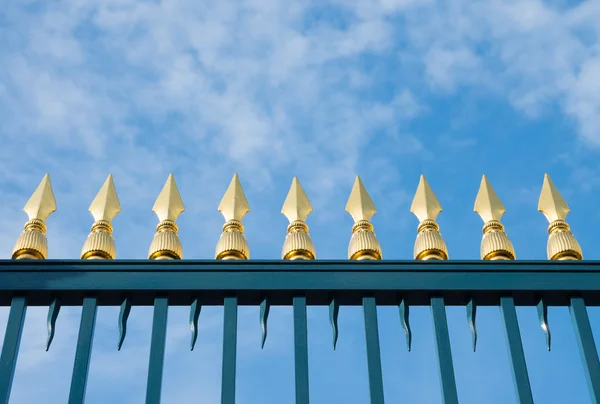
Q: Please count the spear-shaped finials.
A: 9